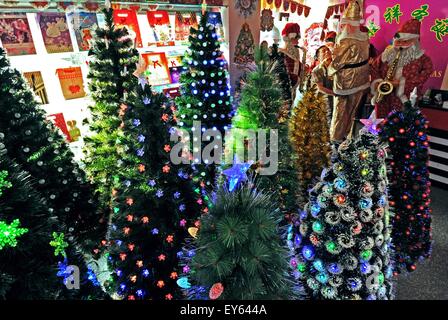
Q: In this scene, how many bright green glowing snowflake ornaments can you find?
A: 3